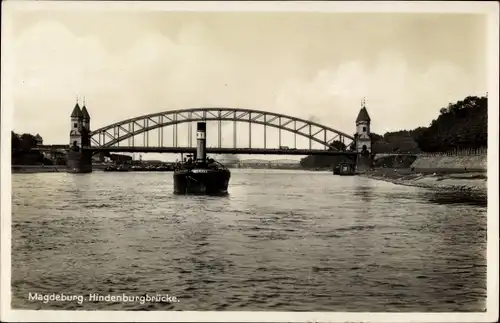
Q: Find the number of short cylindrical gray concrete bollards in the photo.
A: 0